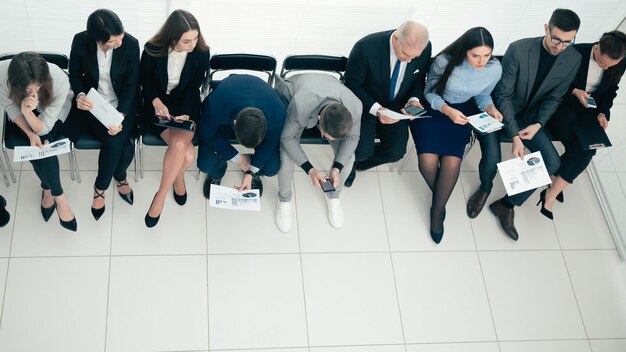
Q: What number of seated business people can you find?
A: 9